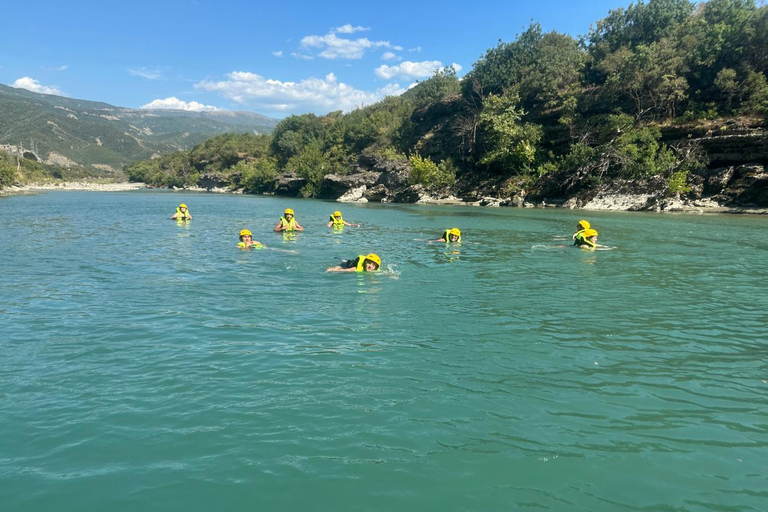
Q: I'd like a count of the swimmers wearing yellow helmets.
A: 8